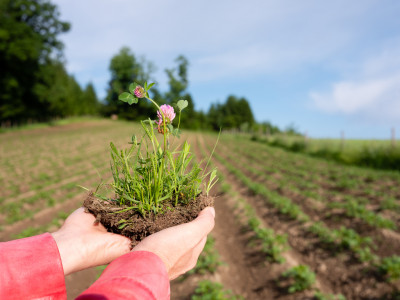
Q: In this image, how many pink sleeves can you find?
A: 2